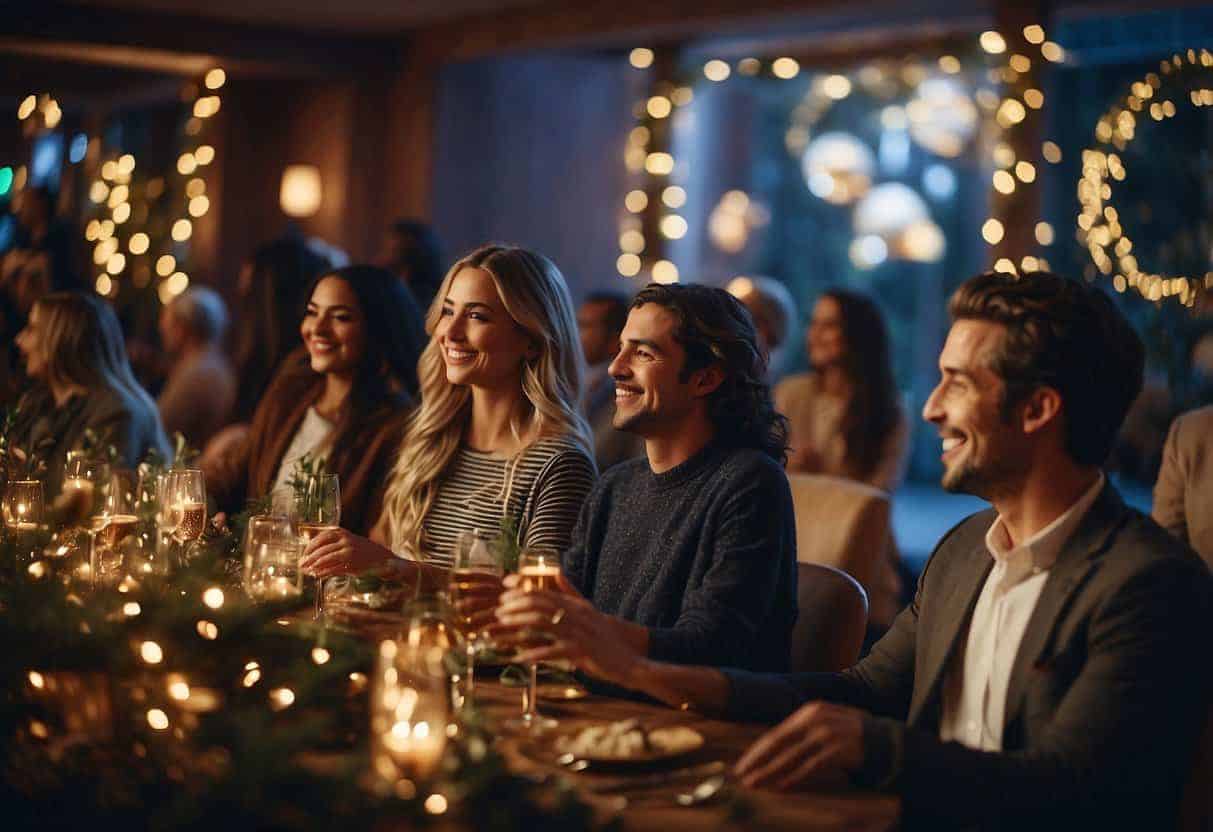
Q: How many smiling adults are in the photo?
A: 4